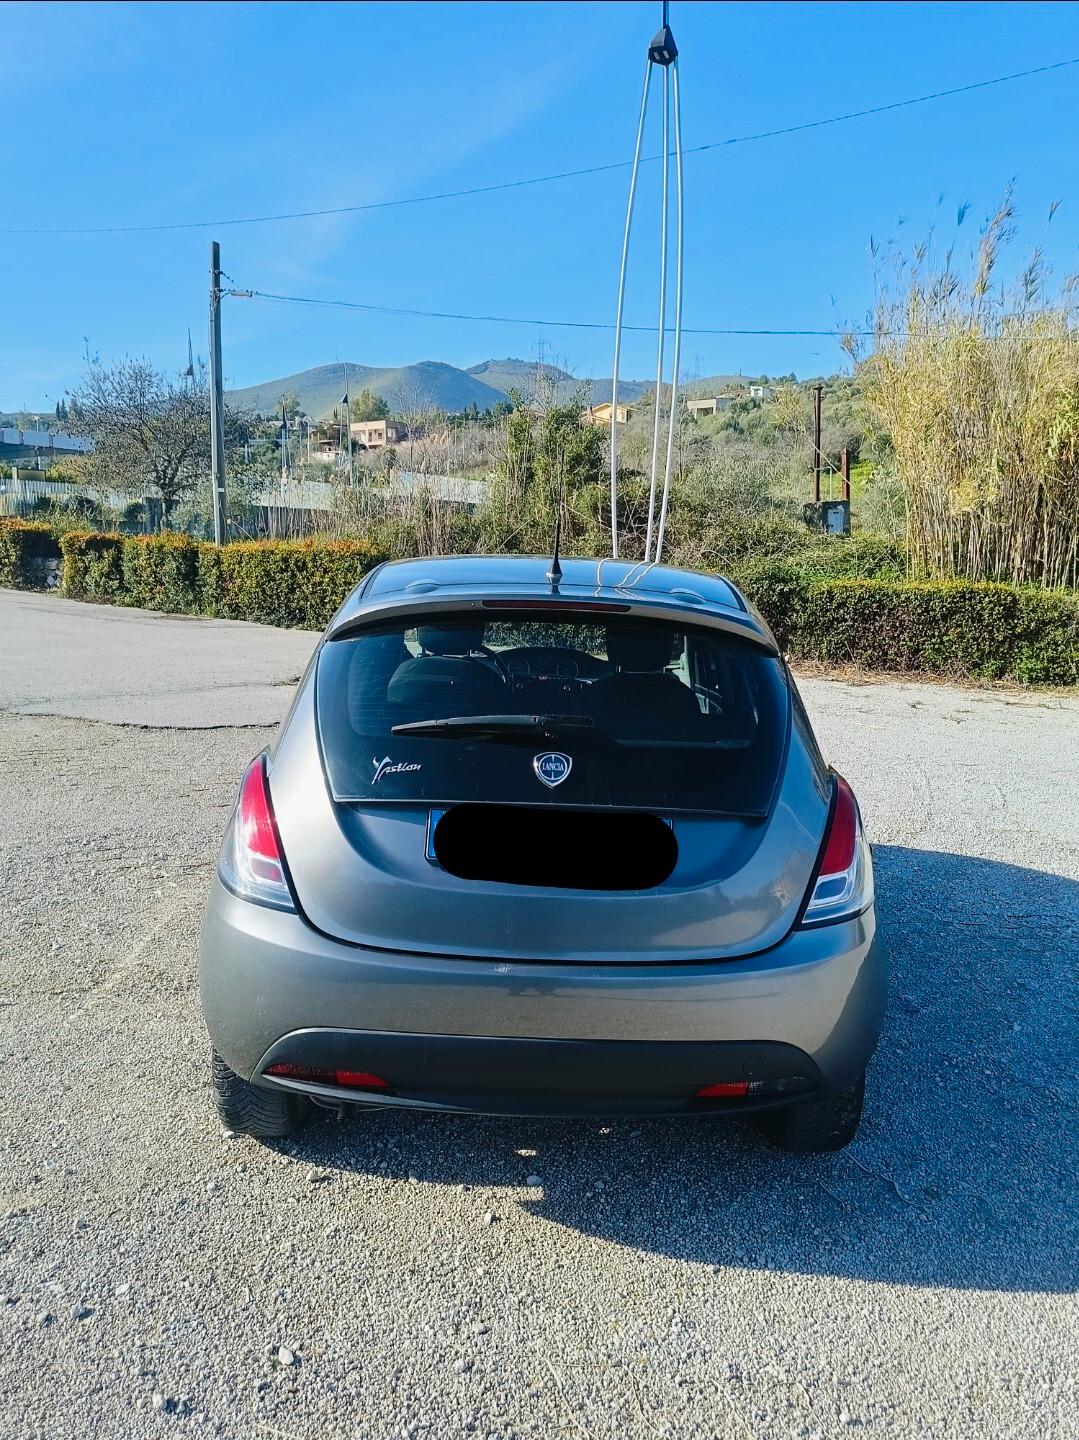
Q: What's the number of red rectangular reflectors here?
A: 2